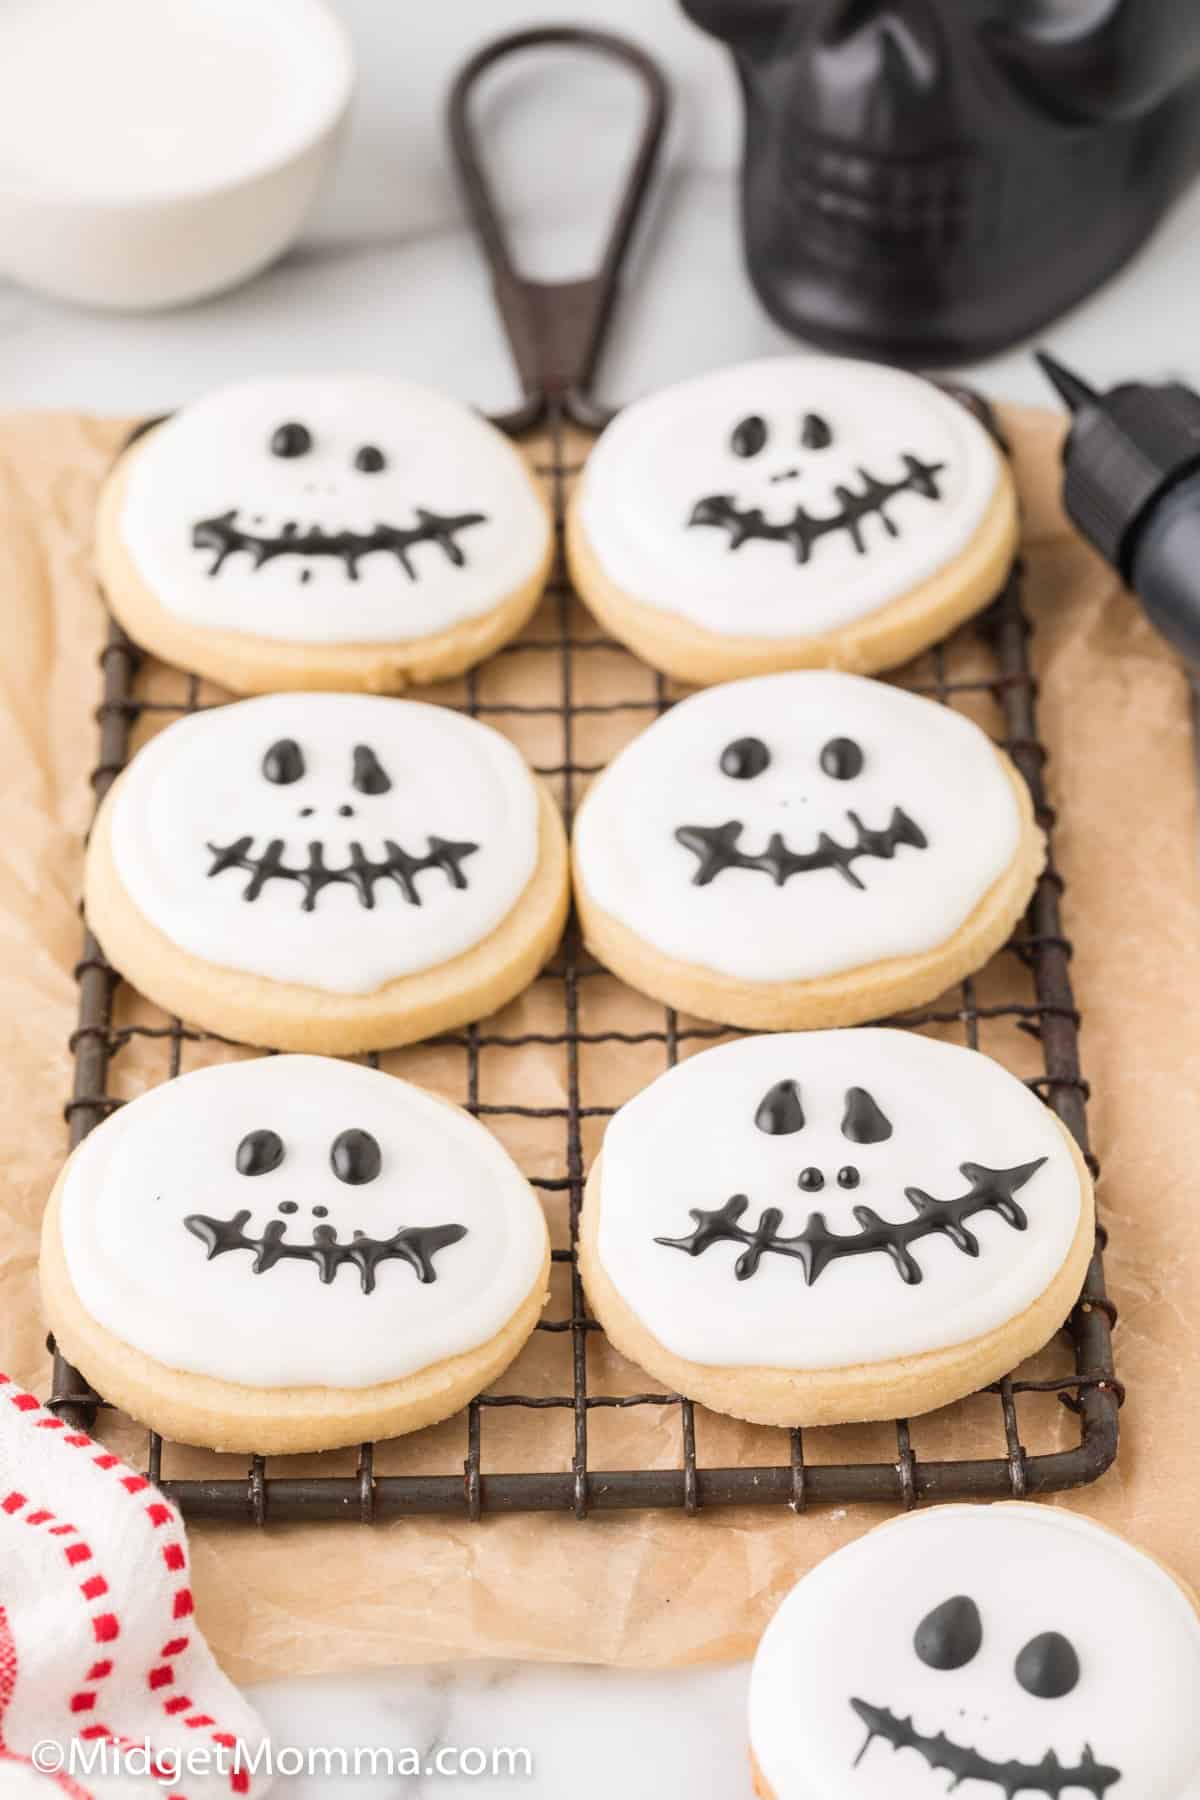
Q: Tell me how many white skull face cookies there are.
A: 7